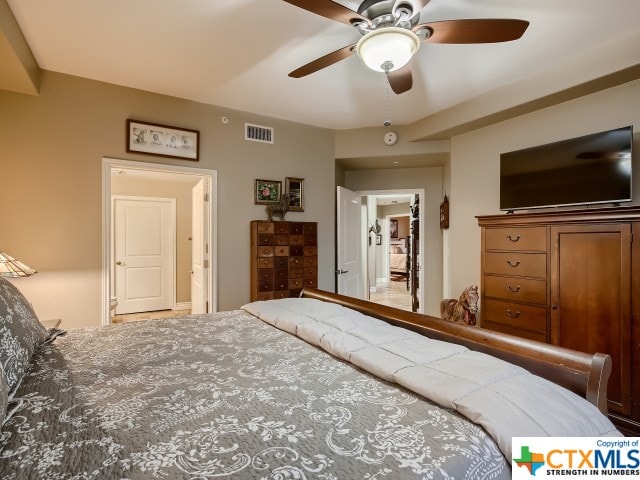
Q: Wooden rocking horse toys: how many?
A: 1